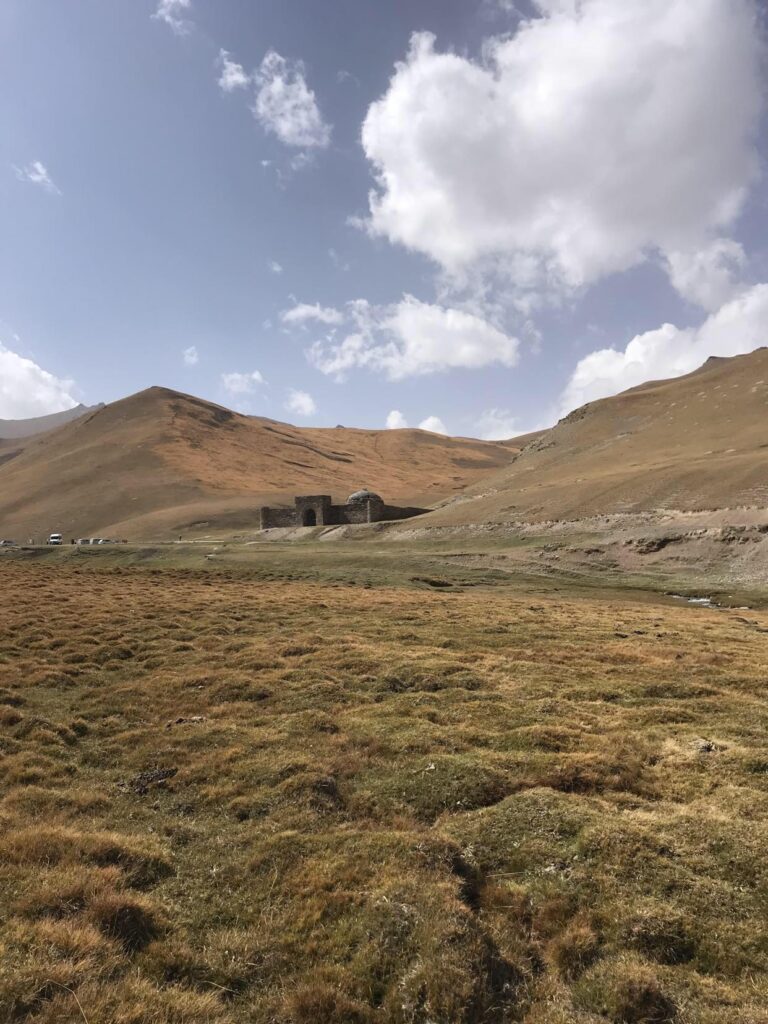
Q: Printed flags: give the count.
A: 0